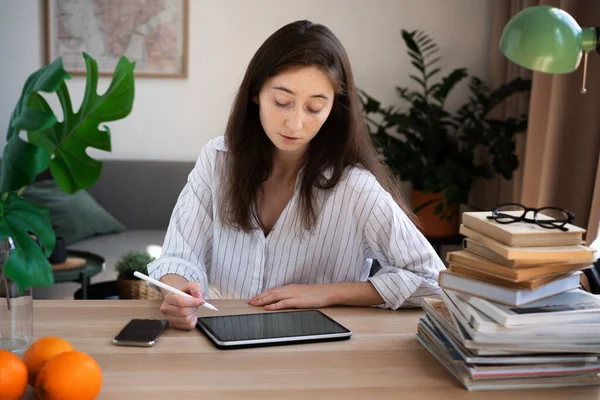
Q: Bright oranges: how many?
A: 3